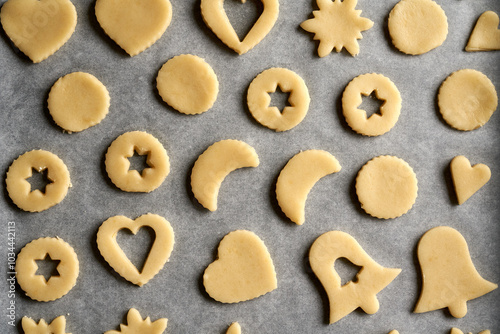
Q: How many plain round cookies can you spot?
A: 5